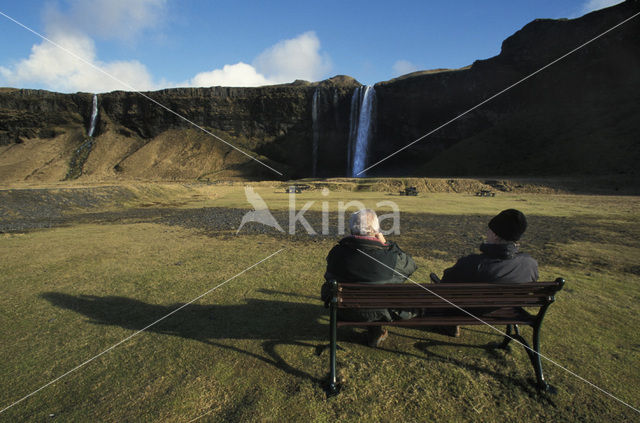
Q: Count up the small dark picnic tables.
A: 3